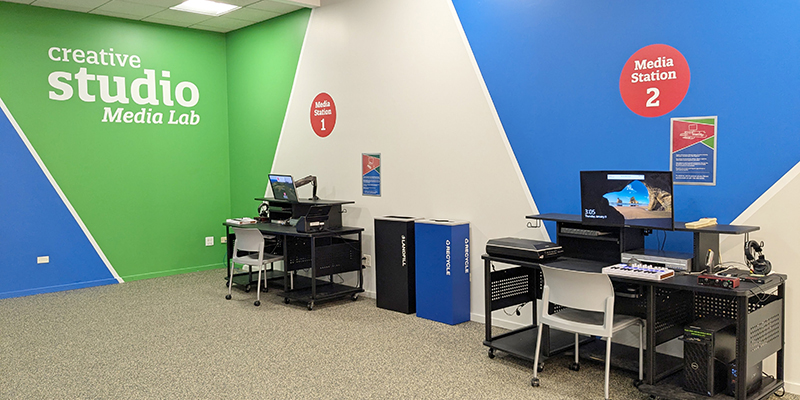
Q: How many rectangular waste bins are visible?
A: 2